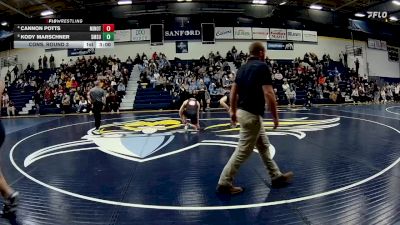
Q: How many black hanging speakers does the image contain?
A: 2